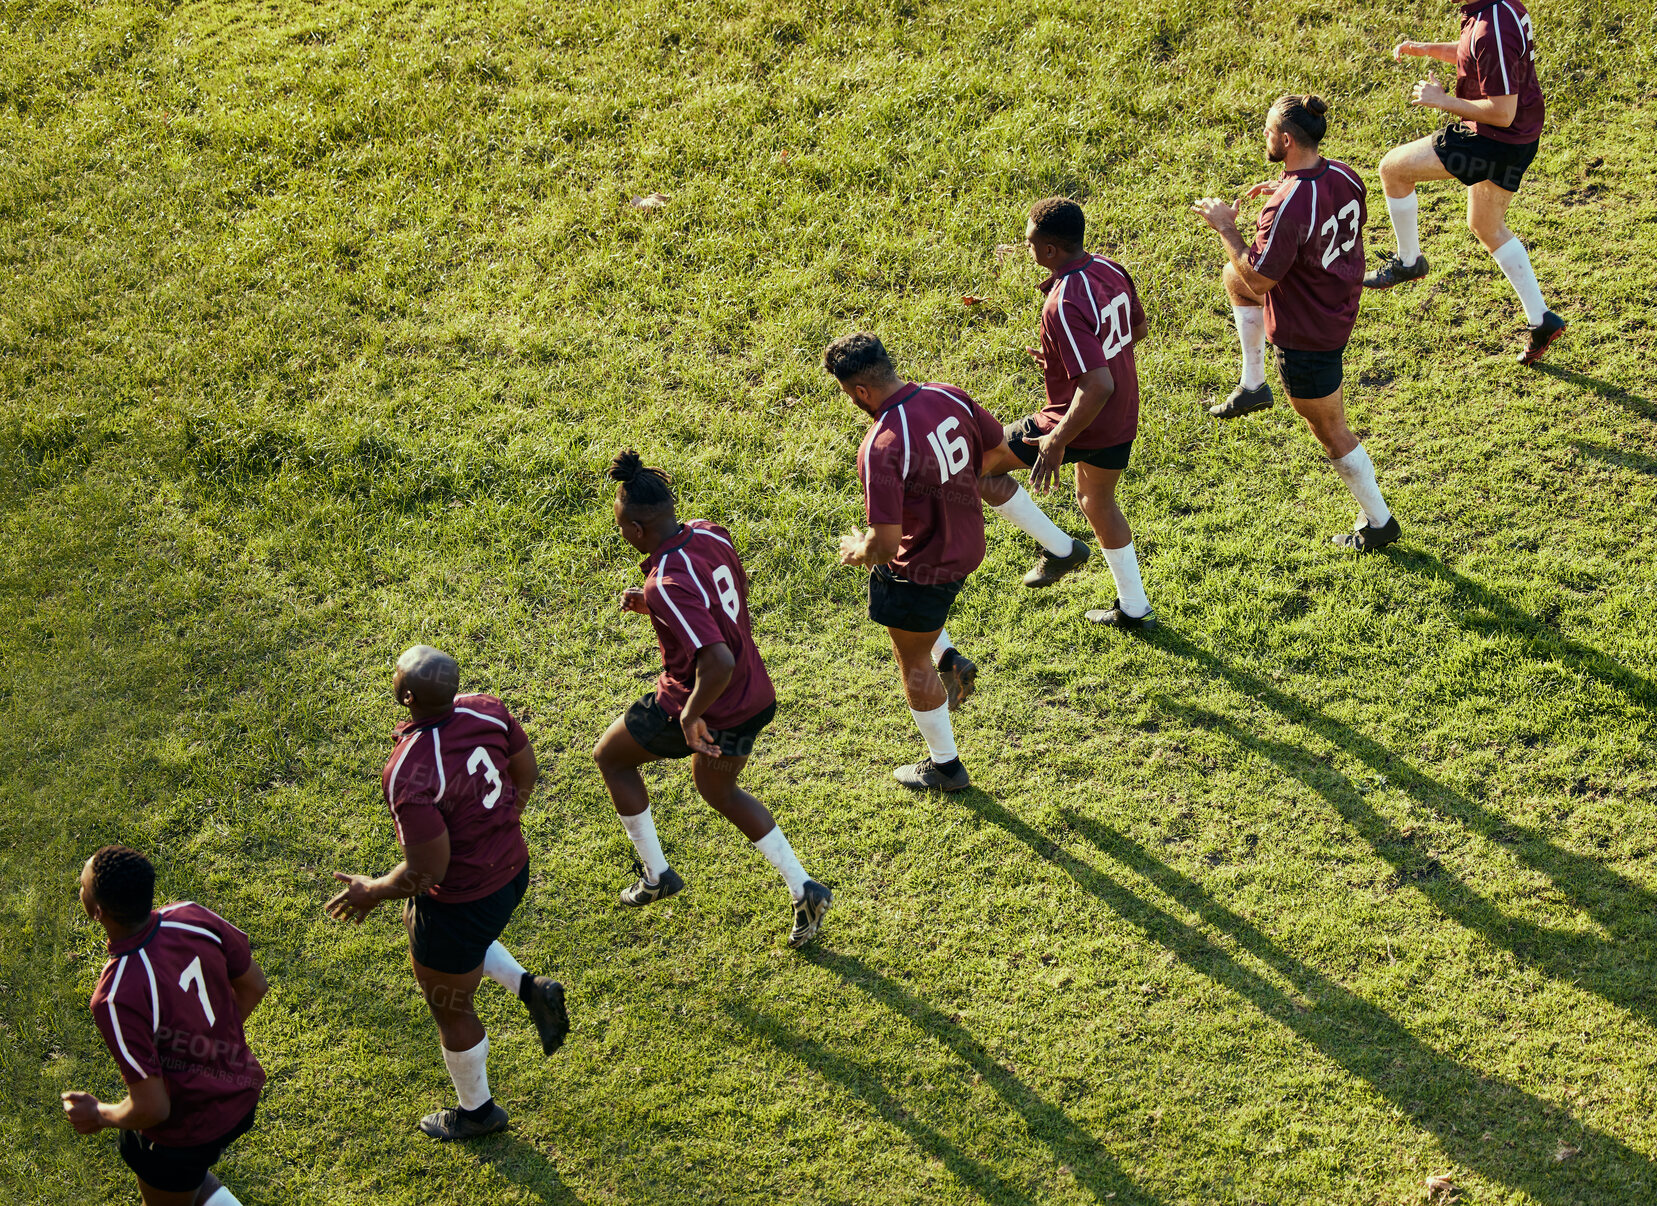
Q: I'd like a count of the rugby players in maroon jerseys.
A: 7